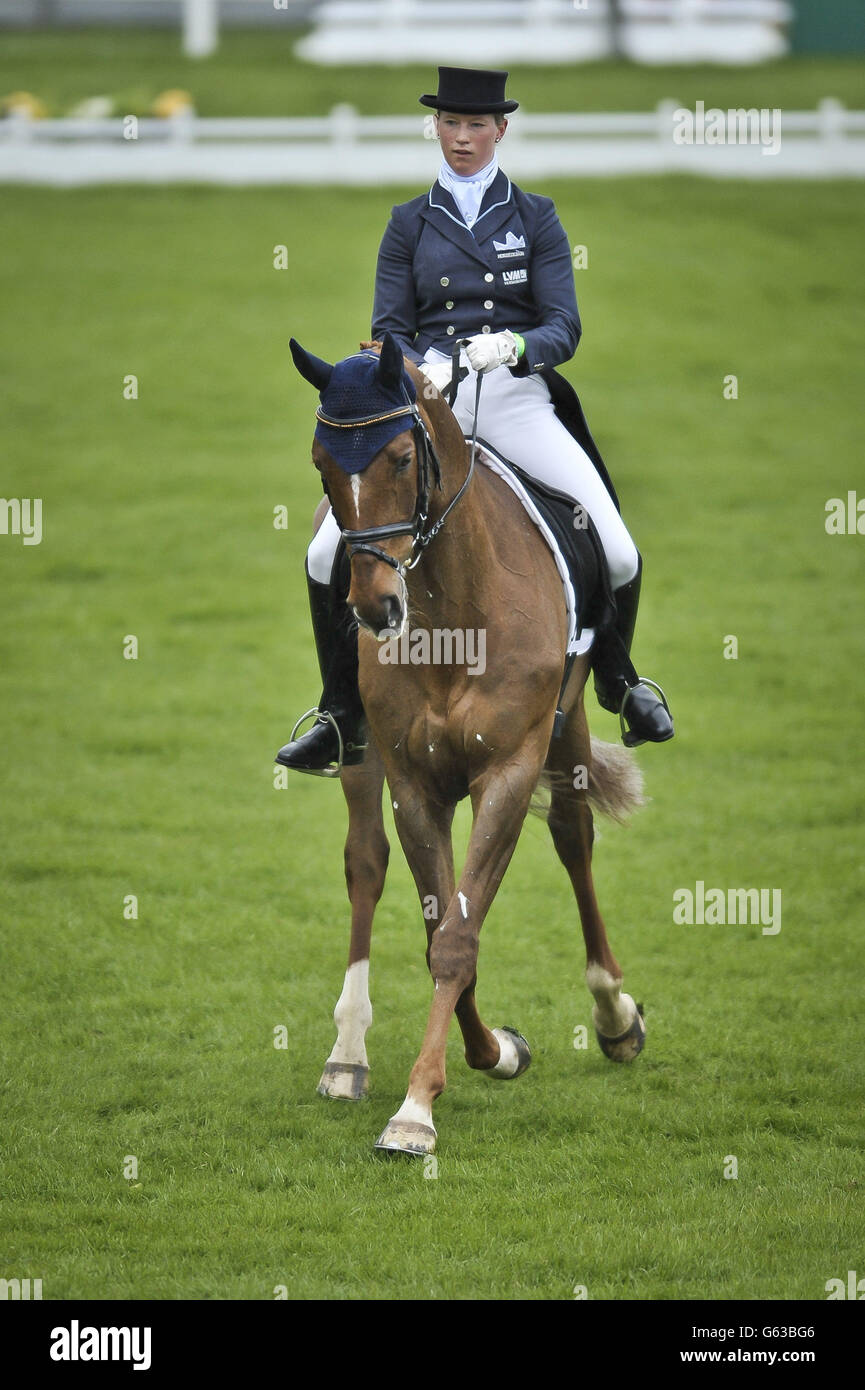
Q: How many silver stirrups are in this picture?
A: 2